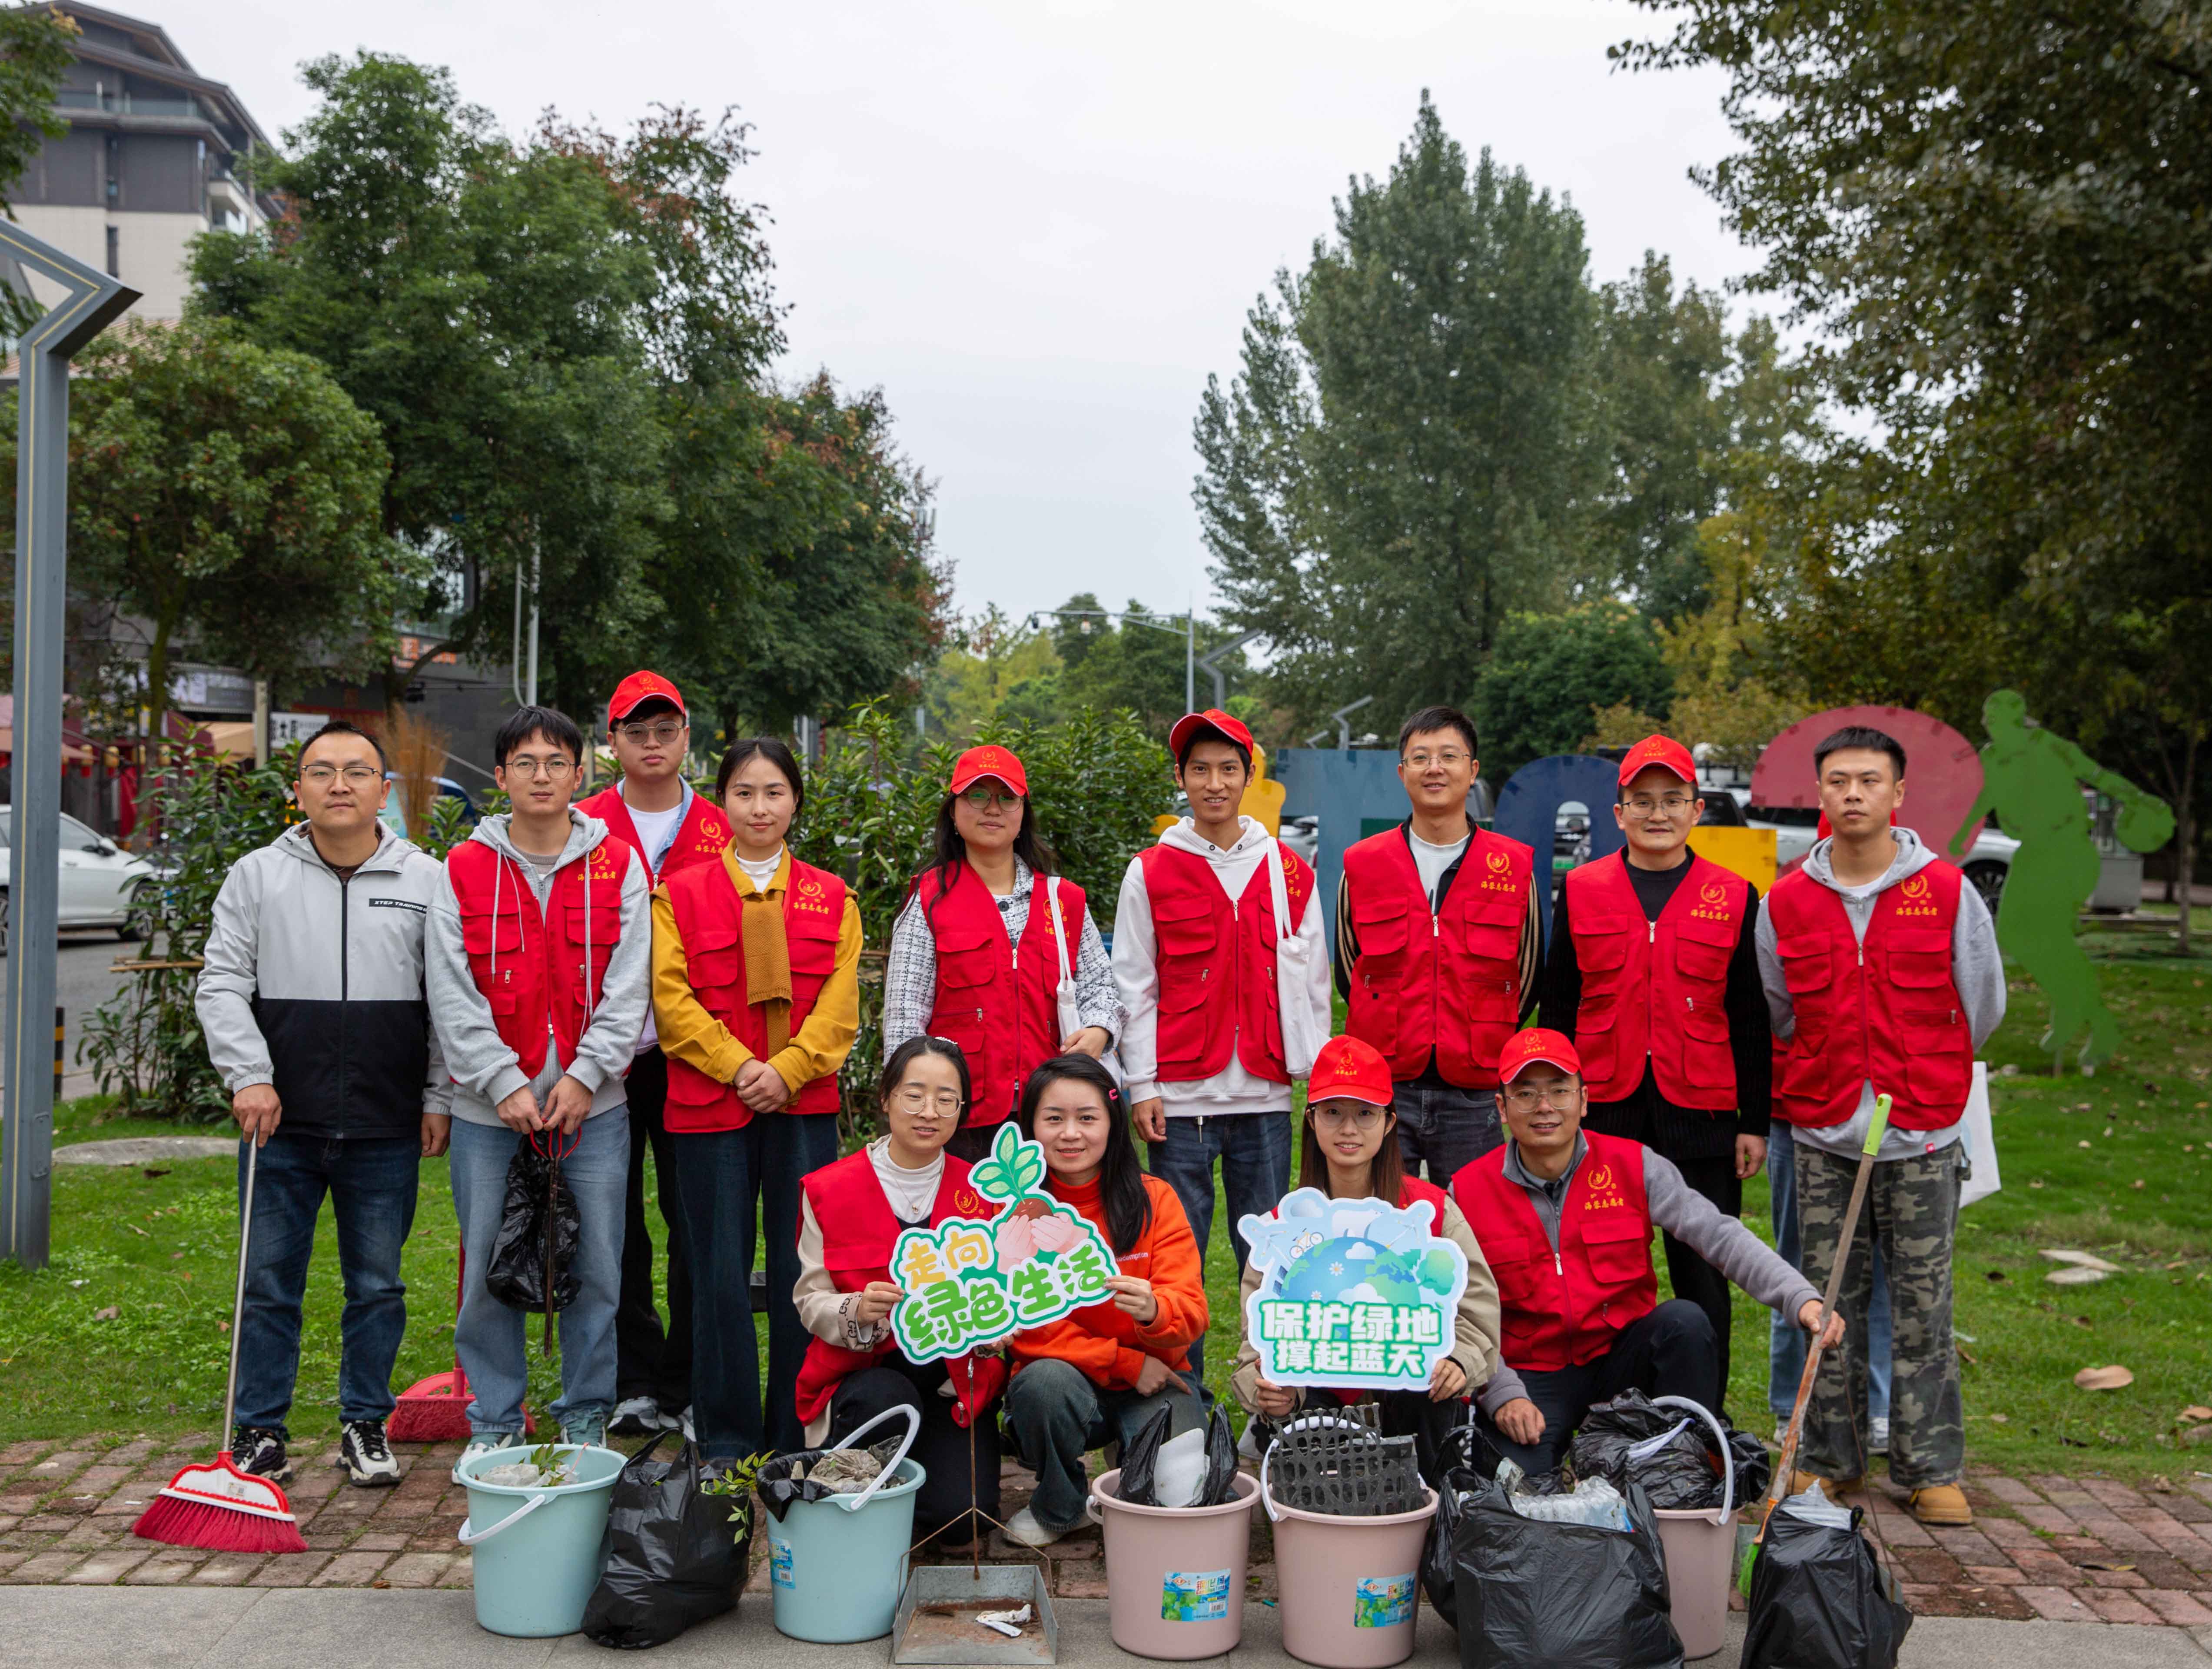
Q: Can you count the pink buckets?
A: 3